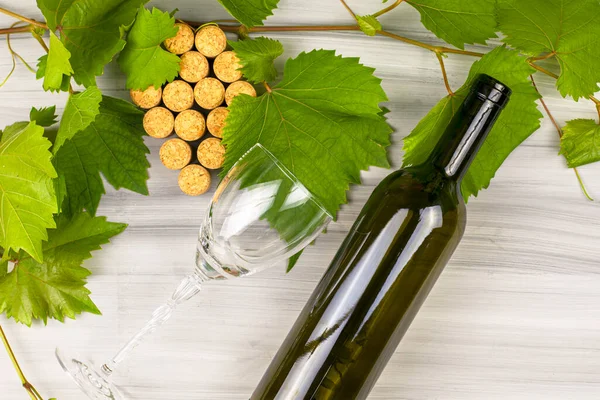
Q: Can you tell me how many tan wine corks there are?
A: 14